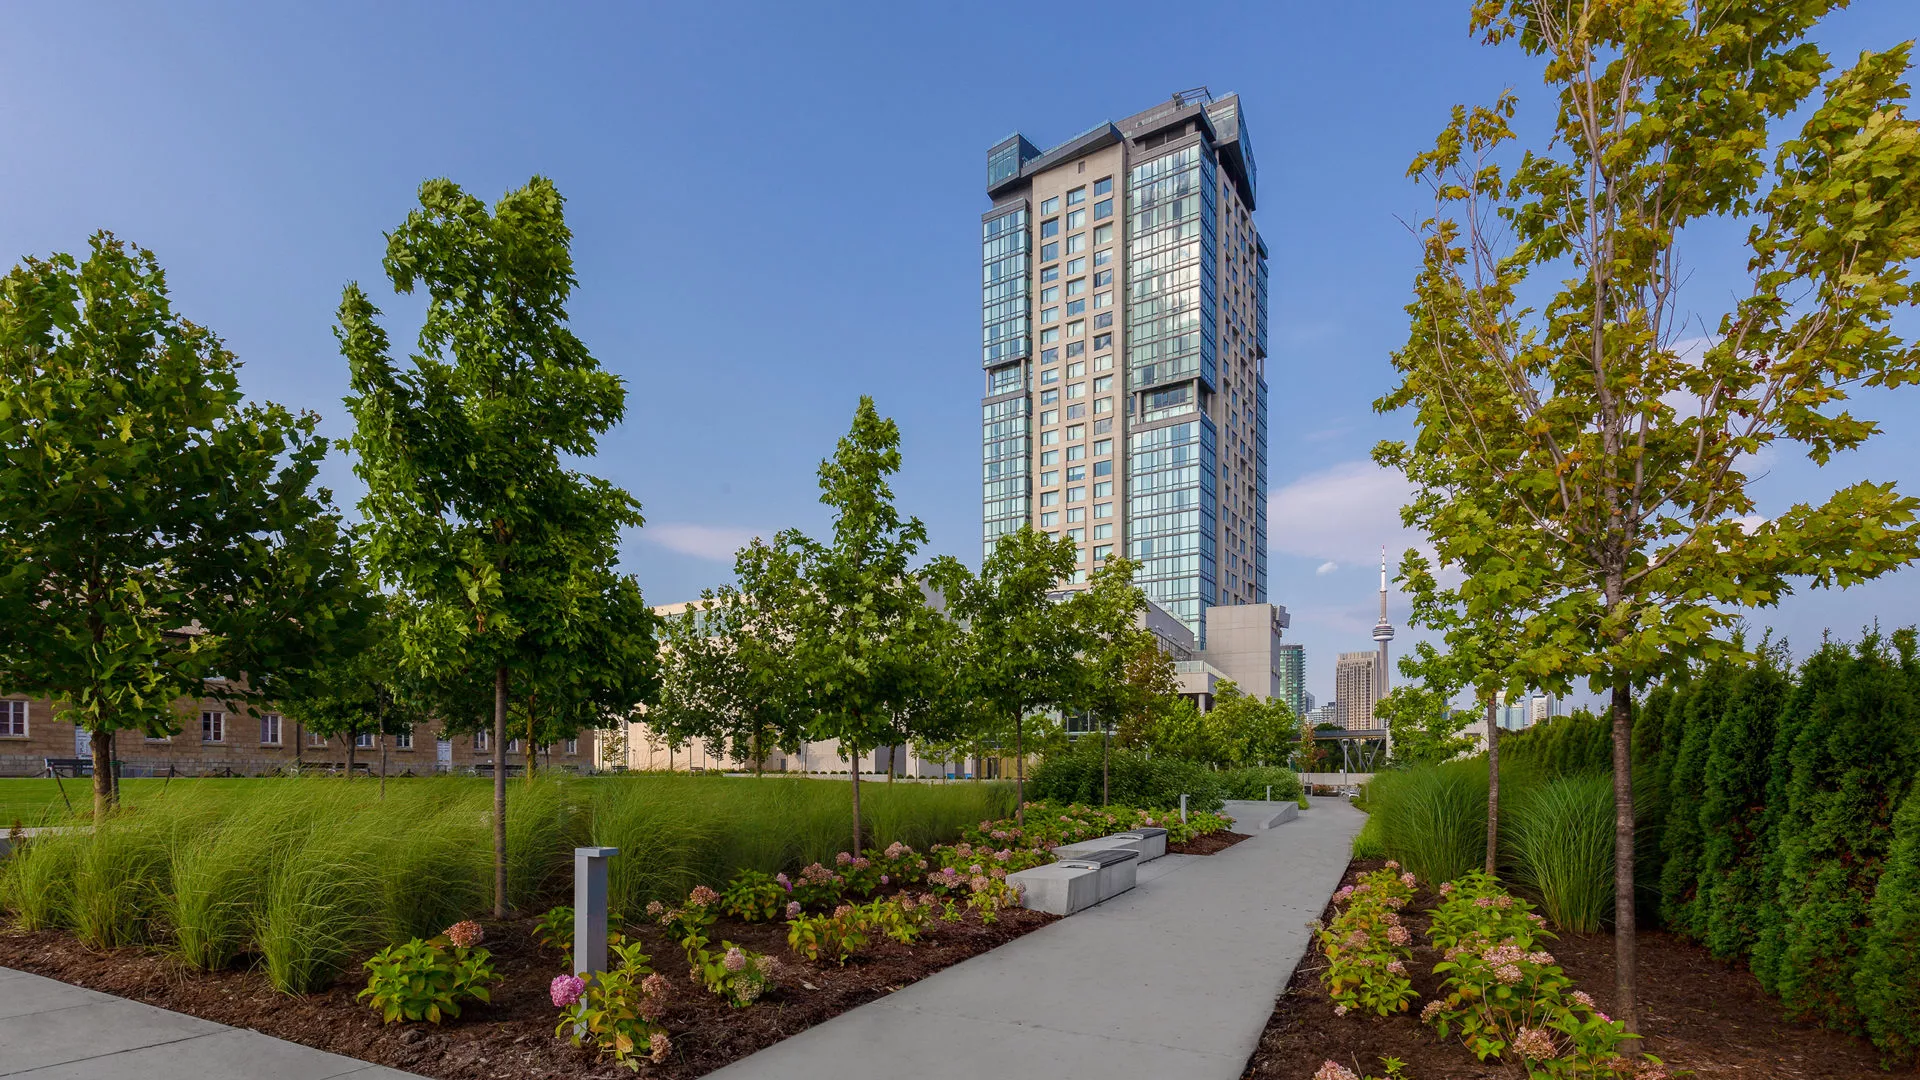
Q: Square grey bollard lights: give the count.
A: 3